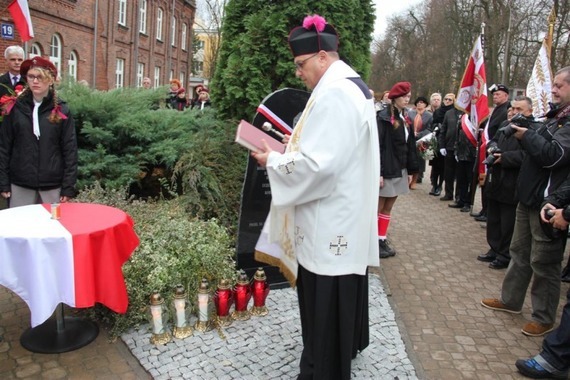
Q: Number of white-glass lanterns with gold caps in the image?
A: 3